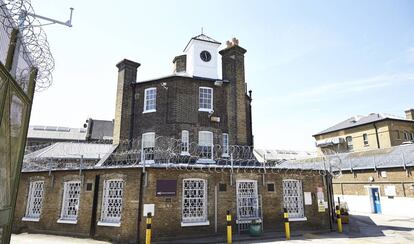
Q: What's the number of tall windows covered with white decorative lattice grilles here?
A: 6